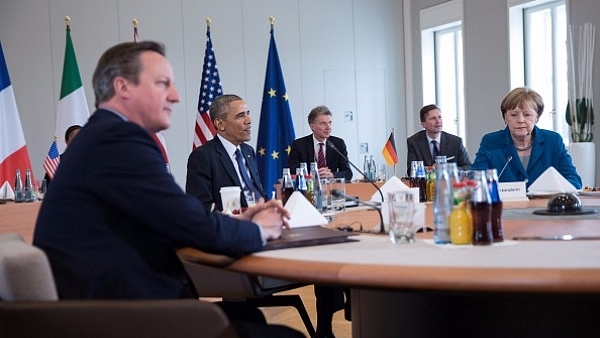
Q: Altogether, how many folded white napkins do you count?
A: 4